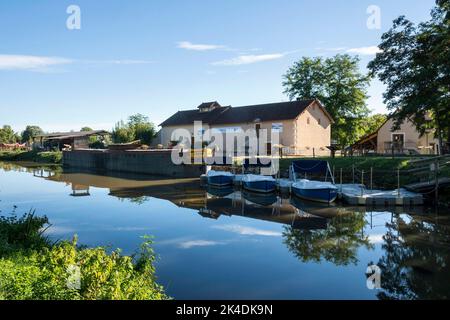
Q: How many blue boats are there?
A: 3